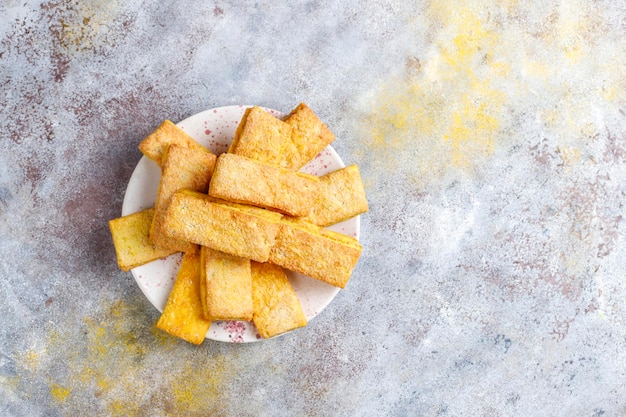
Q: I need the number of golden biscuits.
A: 12